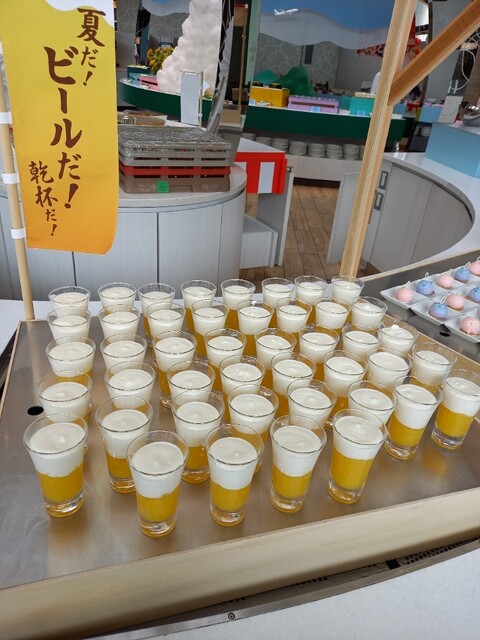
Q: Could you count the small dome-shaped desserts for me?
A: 9